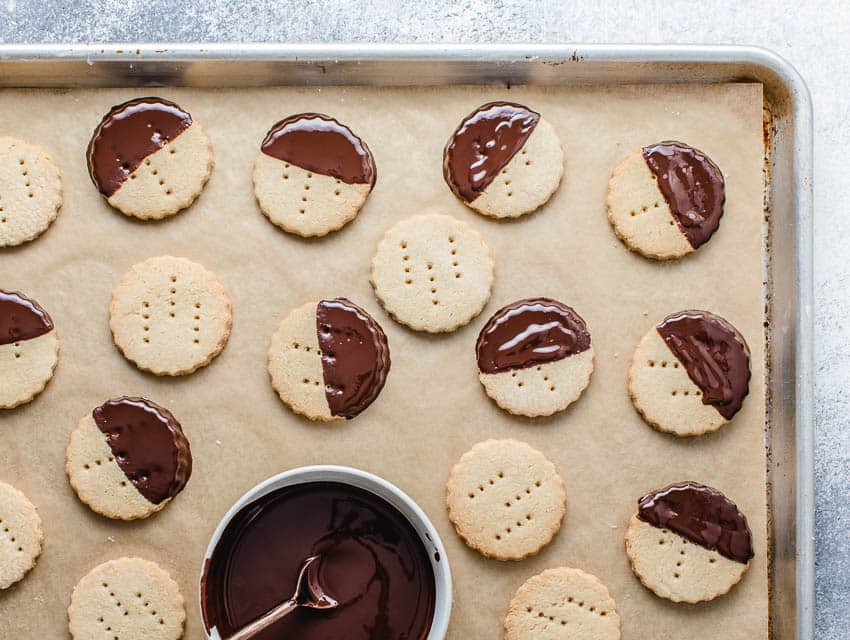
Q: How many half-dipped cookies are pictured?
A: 10